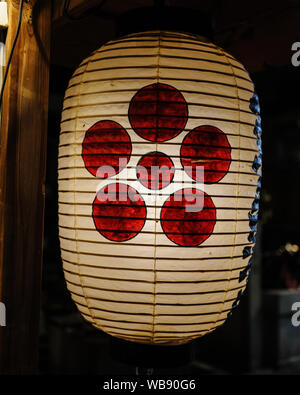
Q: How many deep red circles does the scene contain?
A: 6